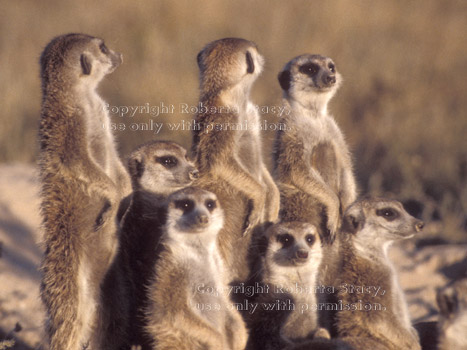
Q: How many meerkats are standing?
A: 3